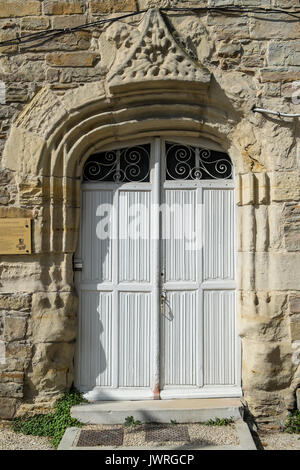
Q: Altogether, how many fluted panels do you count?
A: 8